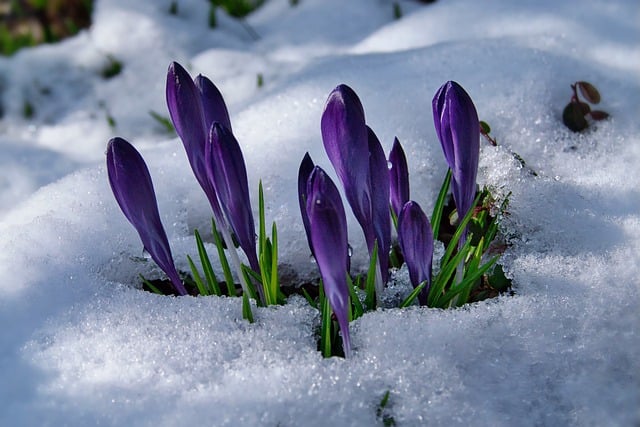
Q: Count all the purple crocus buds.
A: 11